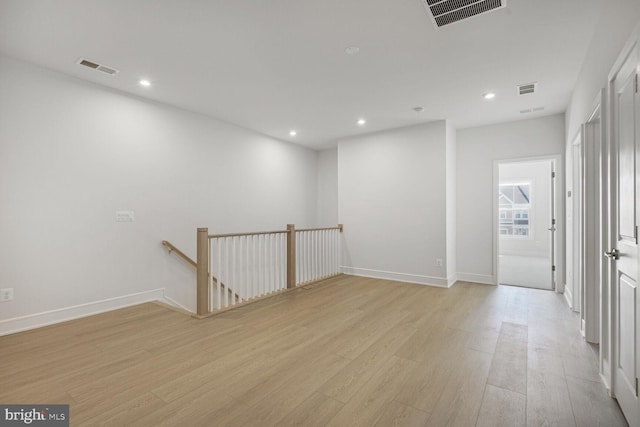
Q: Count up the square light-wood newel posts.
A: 2